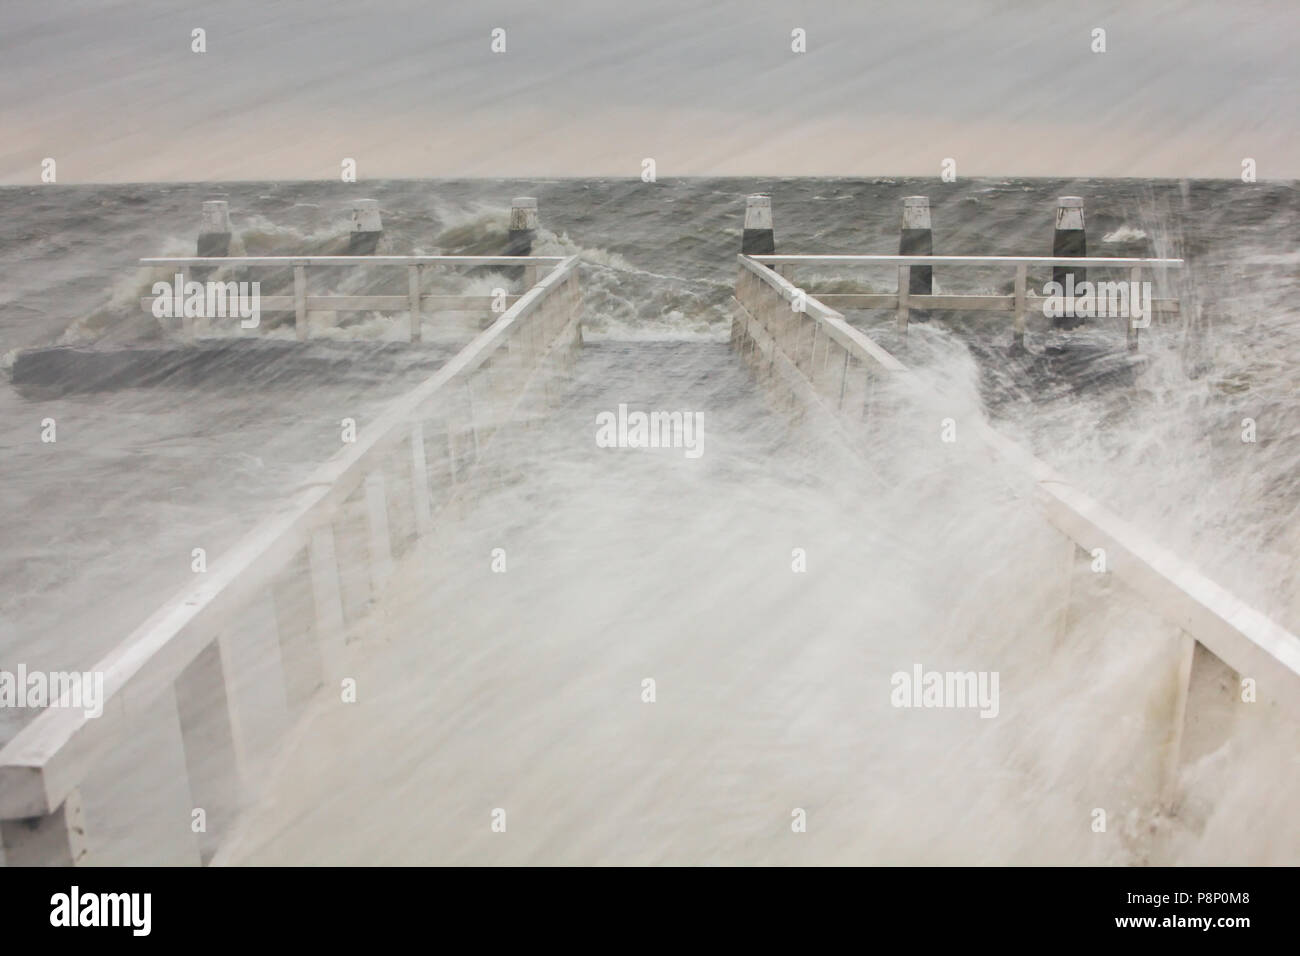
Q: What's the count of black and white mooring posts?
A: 6